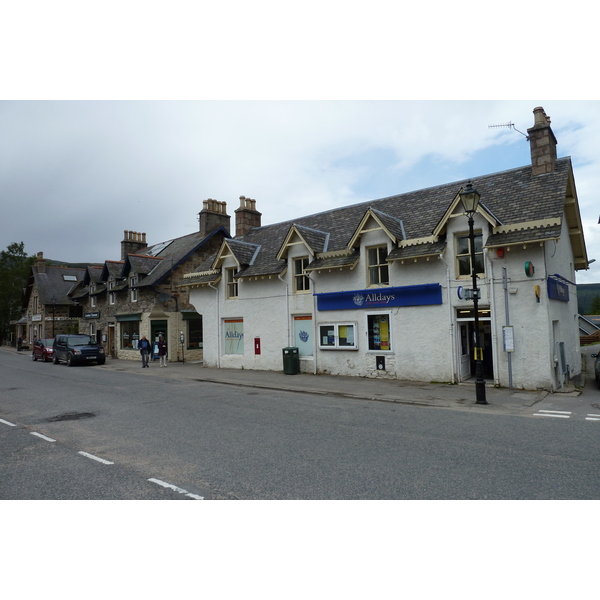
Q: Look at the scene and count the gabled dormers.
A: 7